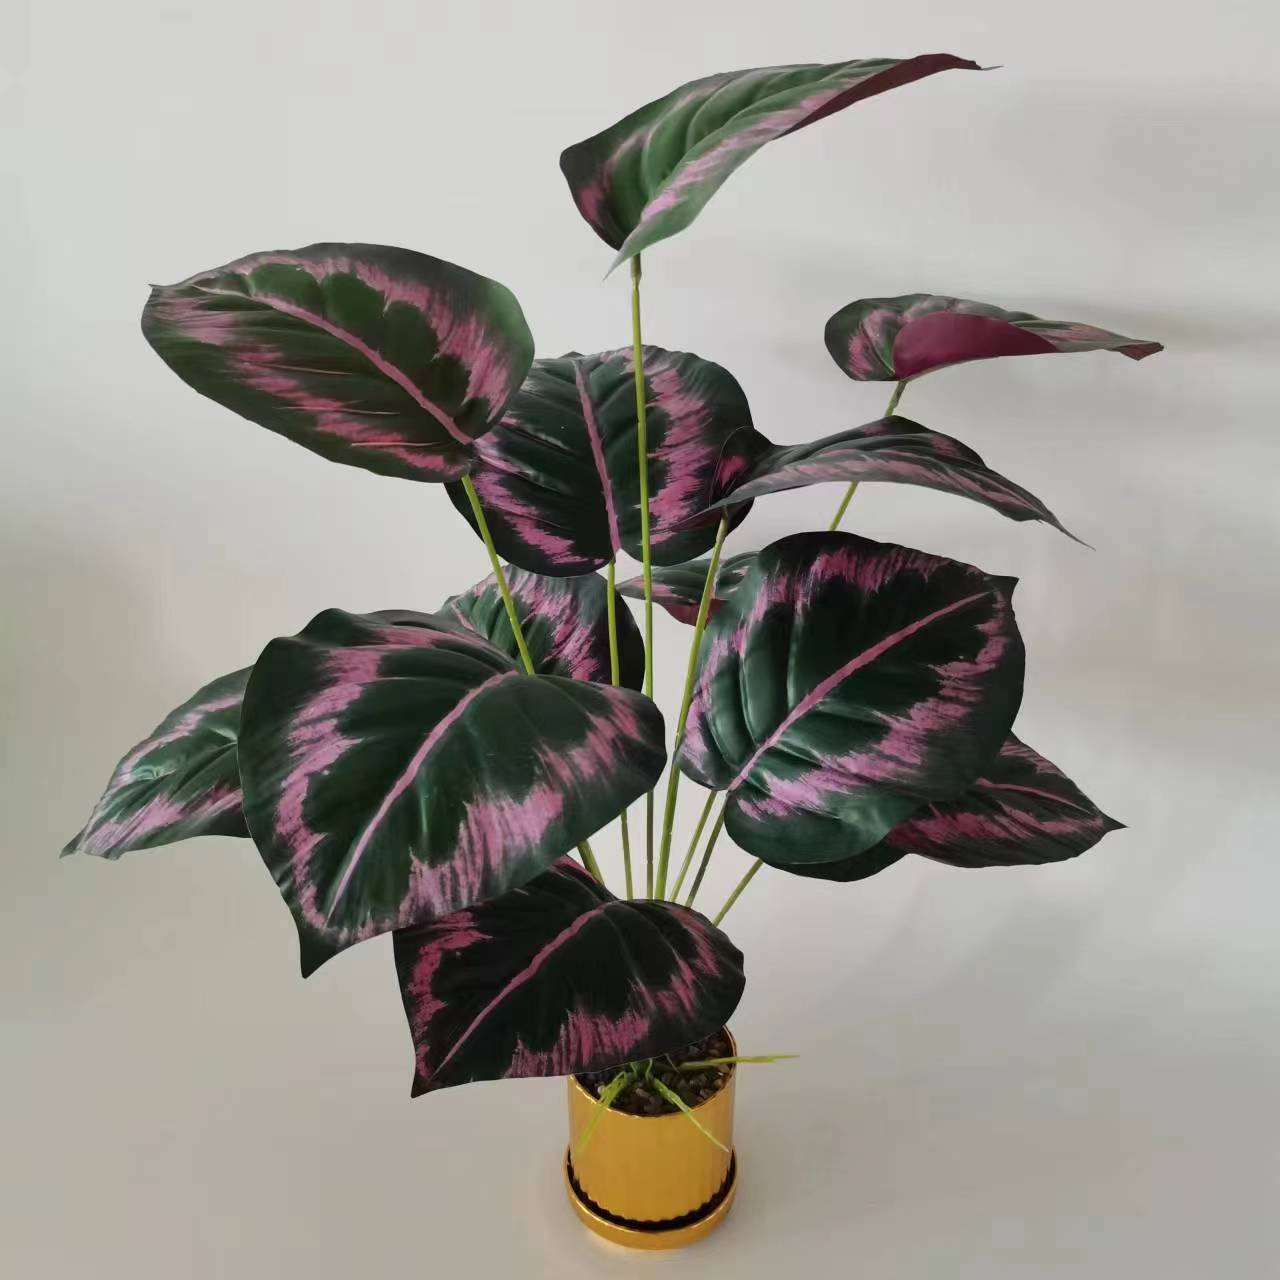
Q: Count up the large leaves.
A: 12